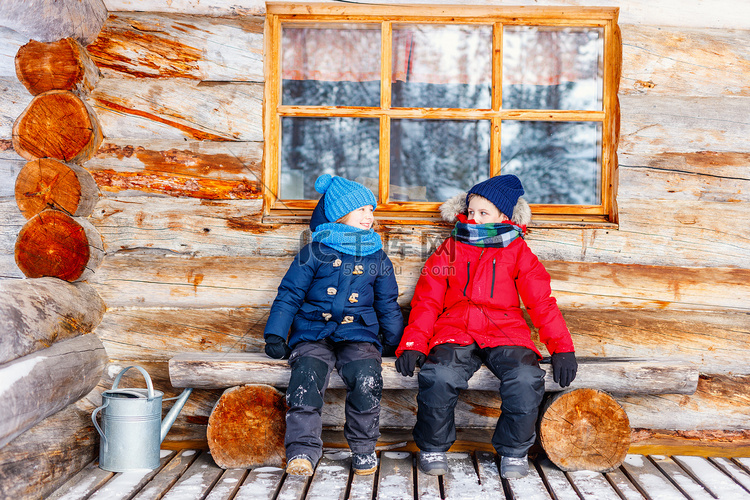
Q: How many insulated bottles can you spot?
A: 0